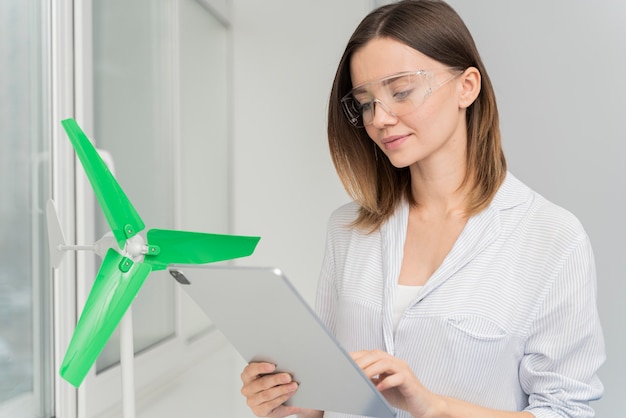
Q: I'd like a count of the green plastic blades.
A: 3